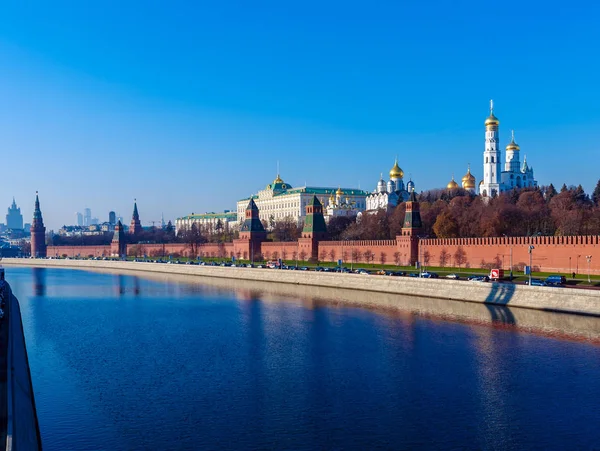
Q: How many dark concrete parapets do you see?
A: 1